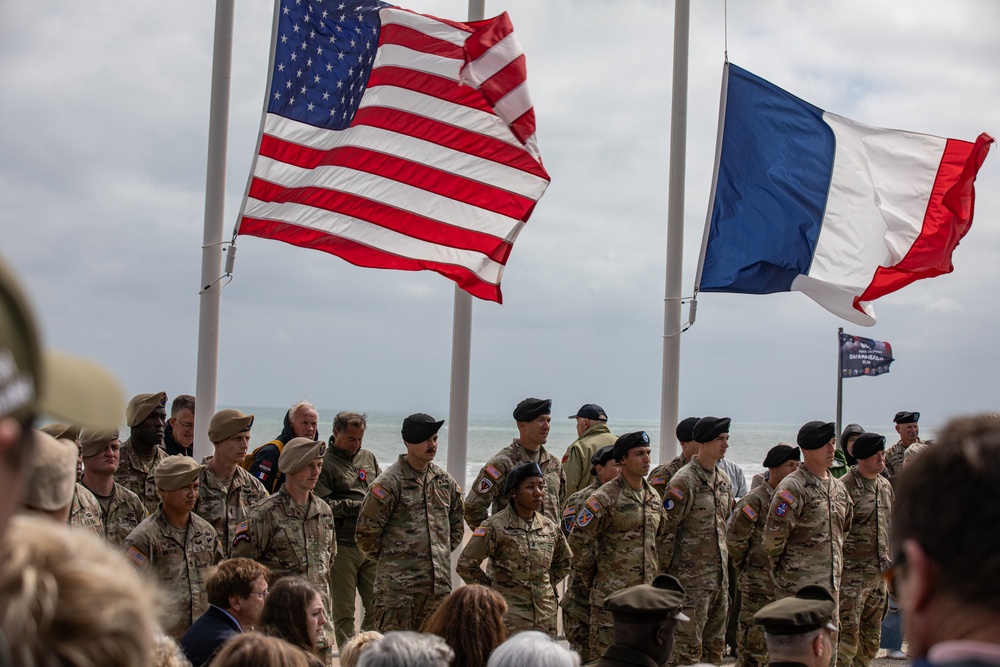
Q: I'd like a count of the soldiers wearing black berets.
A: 11